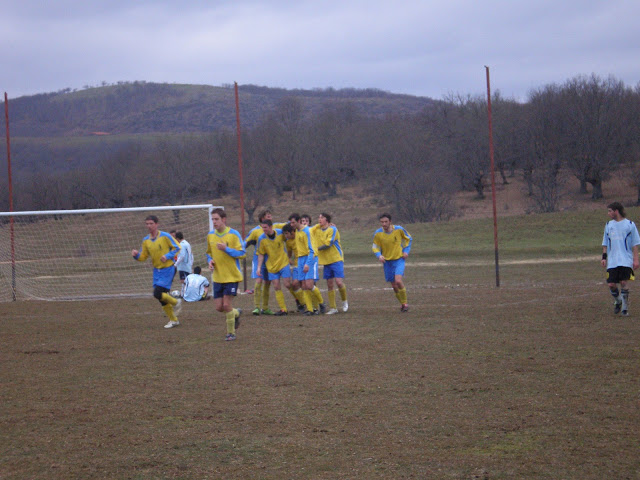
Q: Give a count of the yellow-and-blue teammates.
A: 9